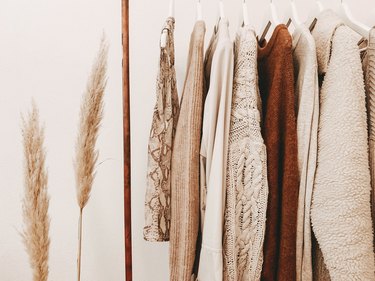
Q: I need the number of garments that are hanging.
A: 8